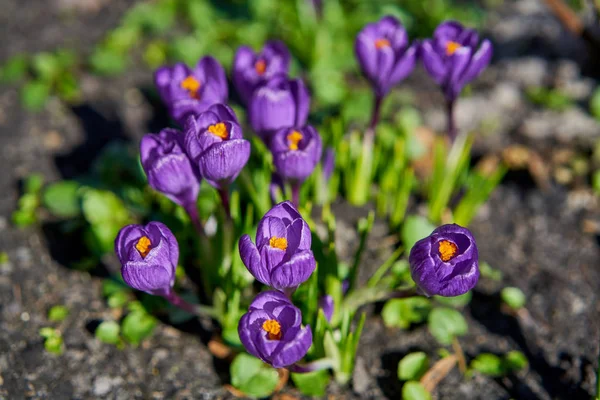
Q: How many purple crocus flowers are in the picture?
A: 12